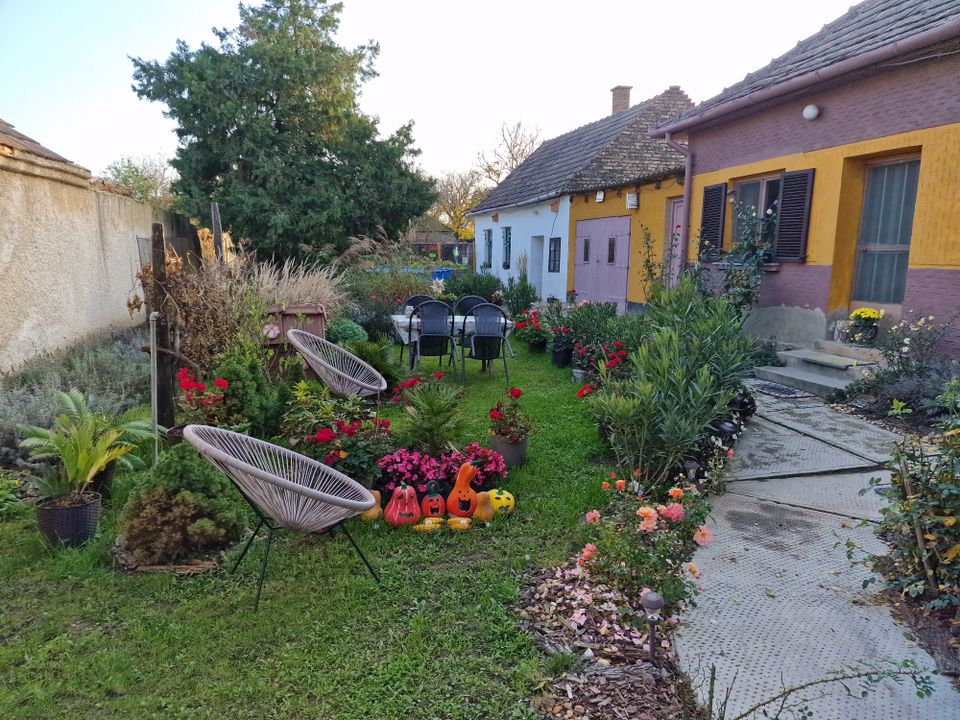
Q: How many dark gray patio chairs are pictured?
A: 4